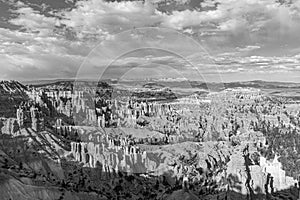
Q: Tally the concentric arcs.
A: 3